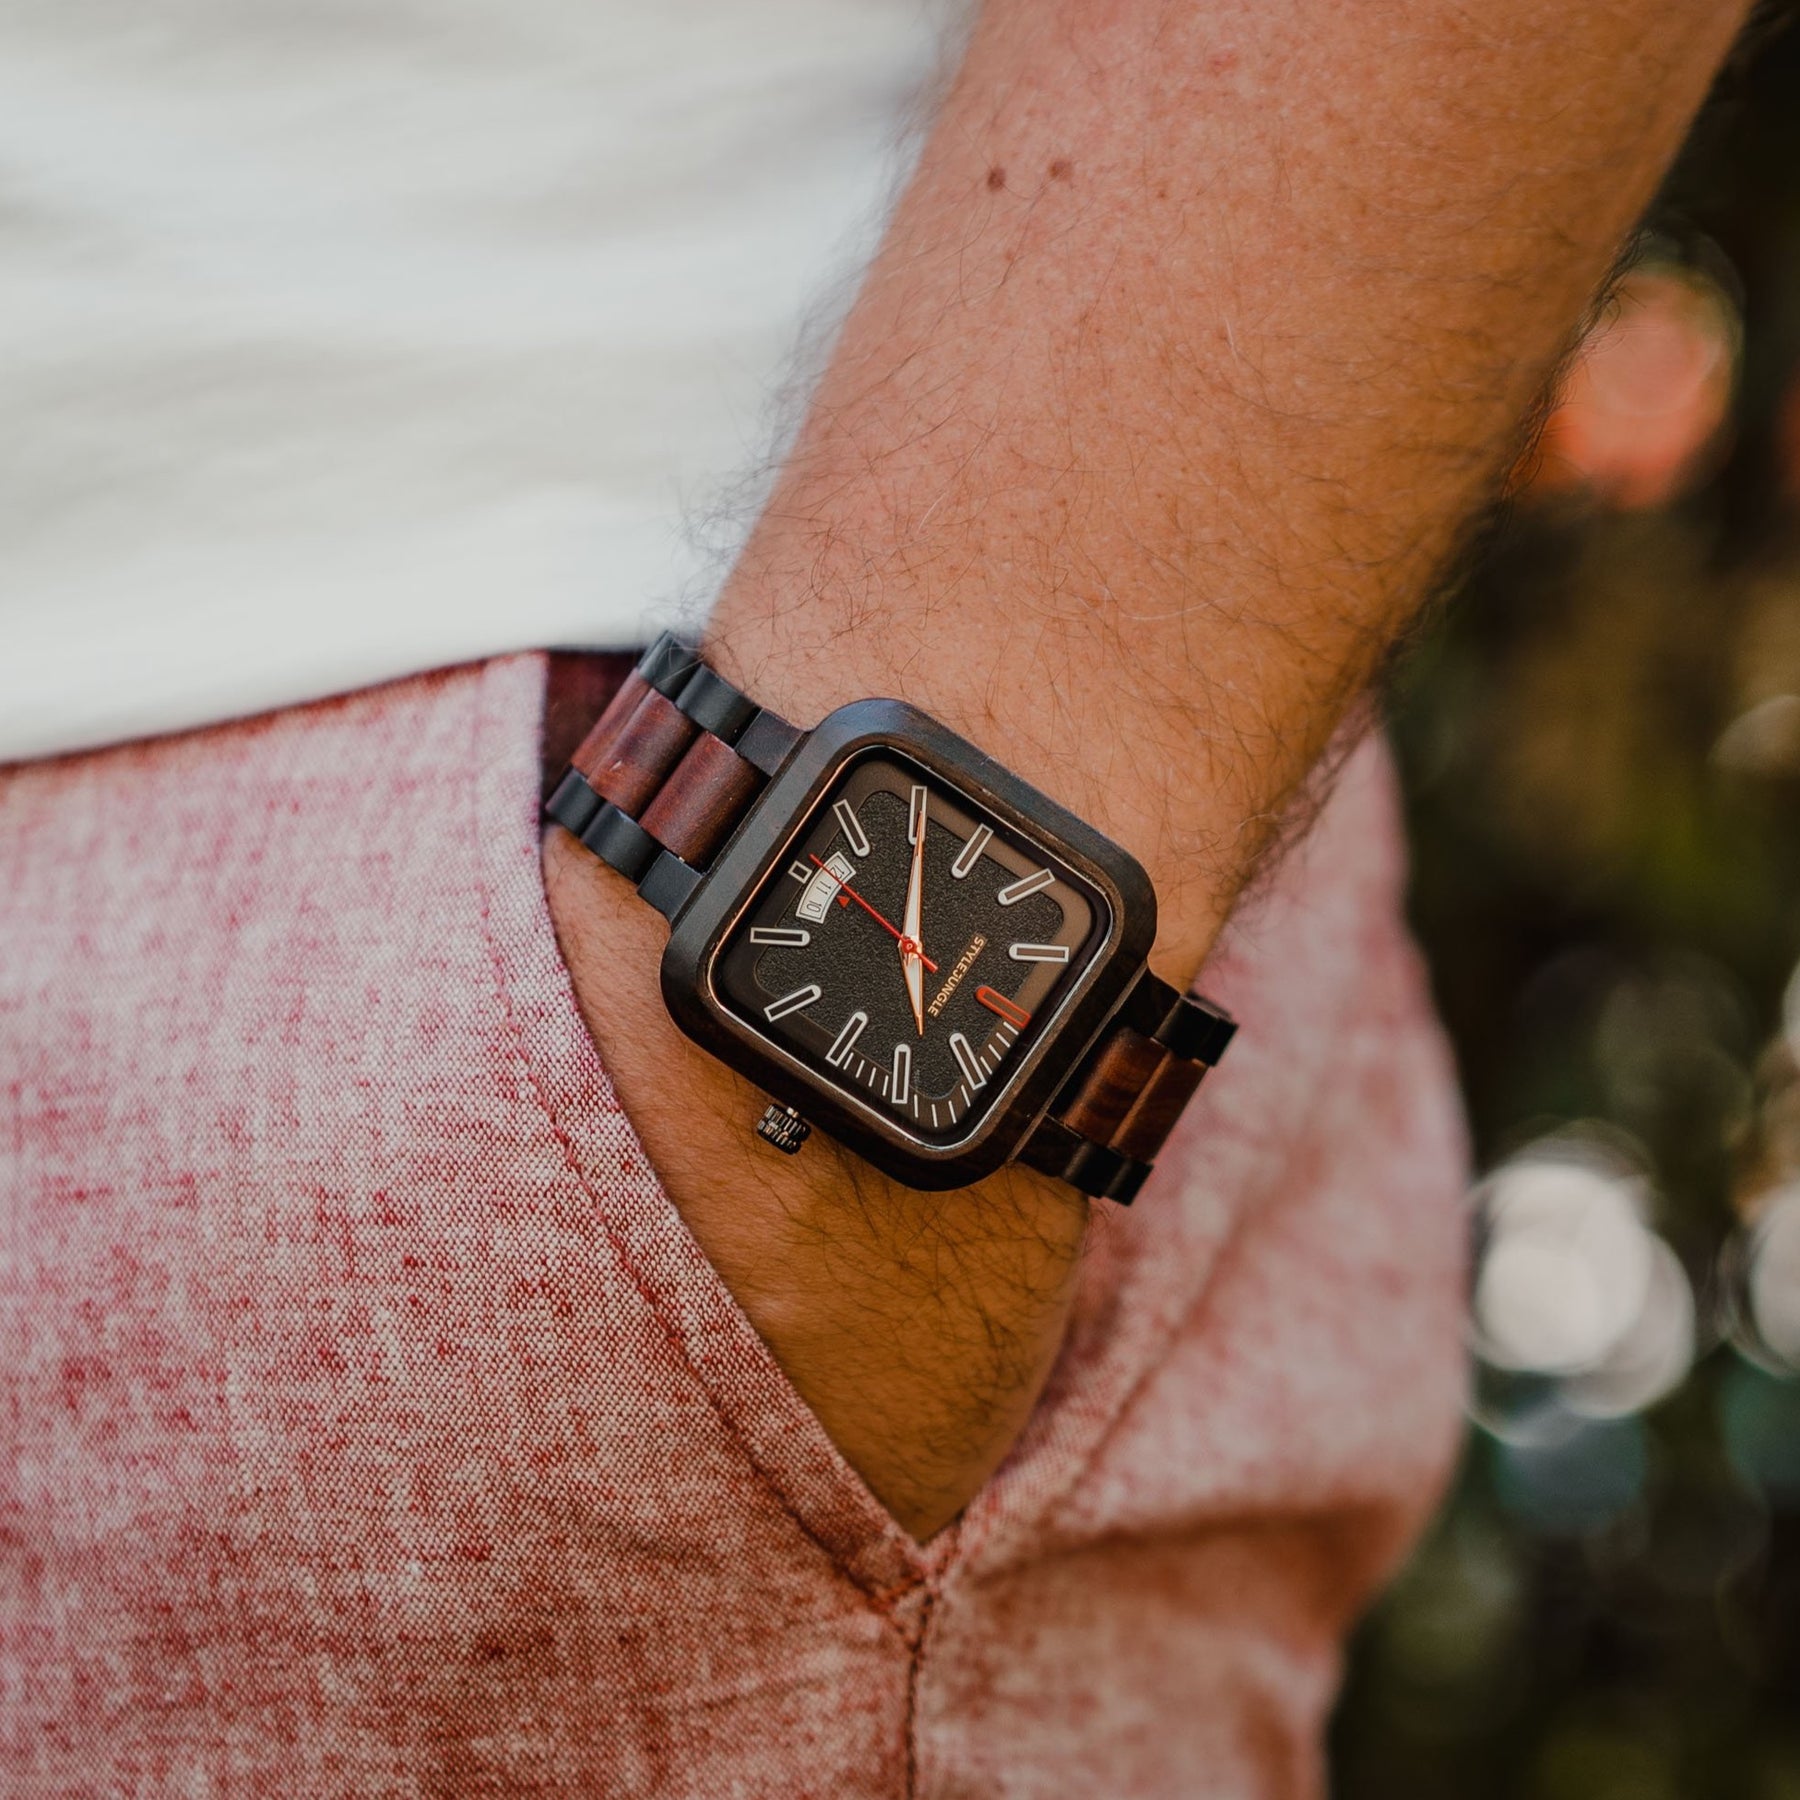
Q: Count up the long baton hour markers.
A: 11